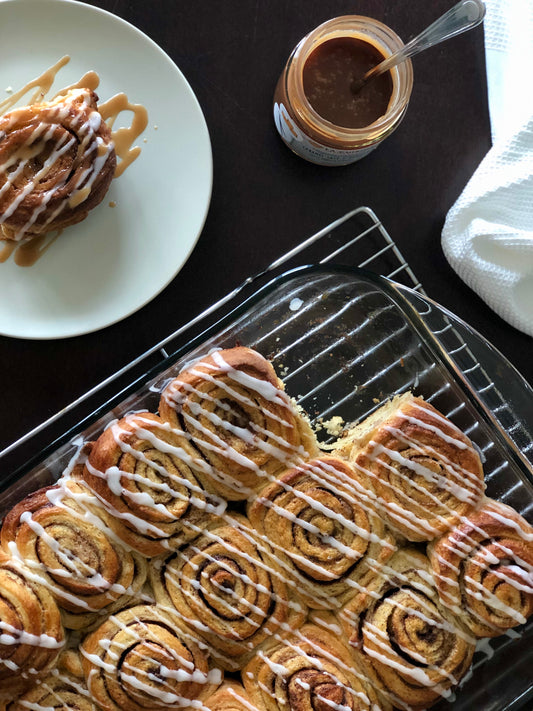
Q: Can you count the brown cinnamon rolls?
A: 14